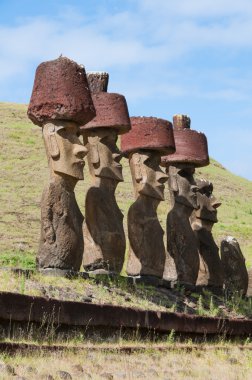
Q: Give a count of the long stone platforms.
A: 1